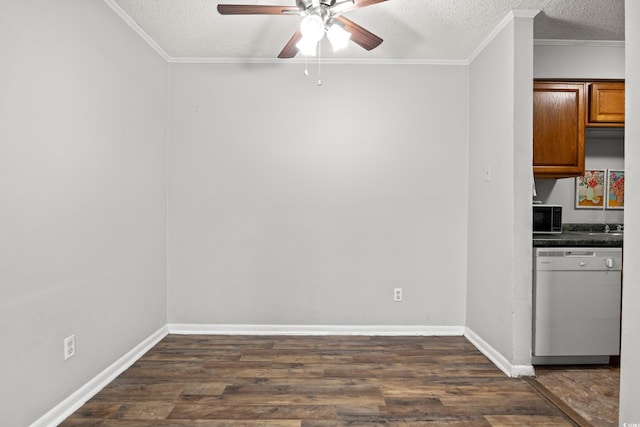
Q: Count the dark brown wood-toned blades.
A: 4